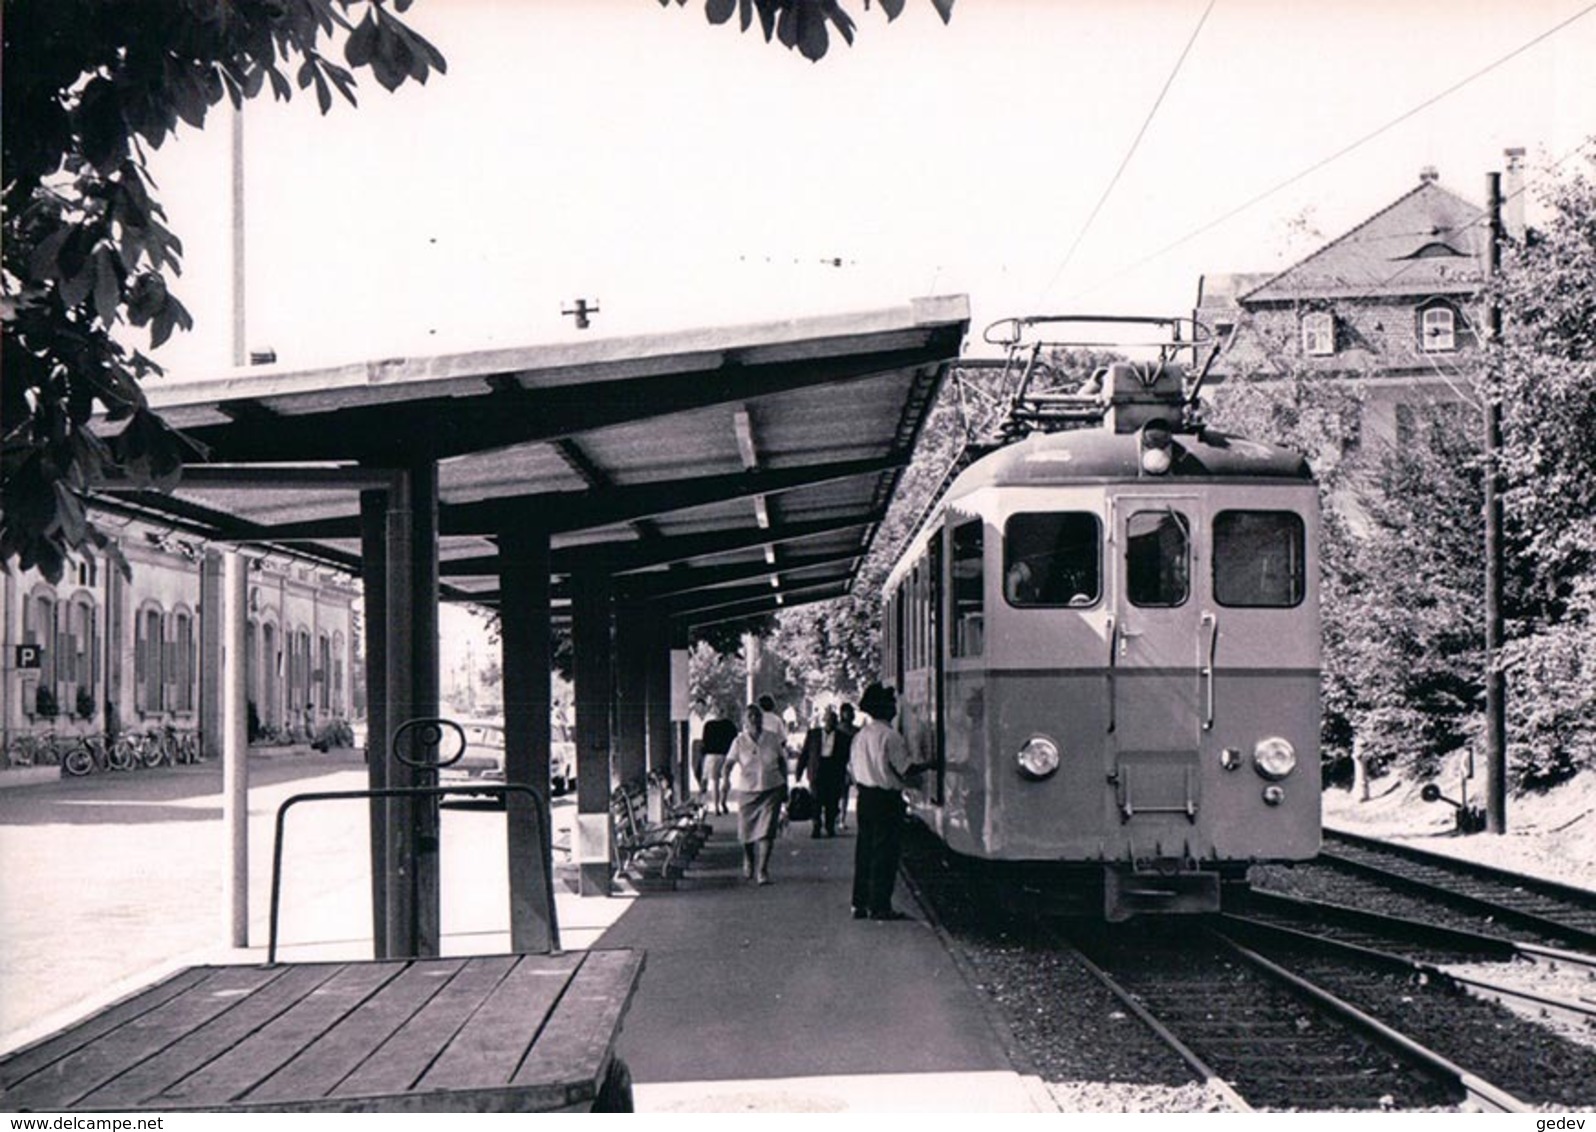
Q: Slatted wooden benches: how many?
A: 2